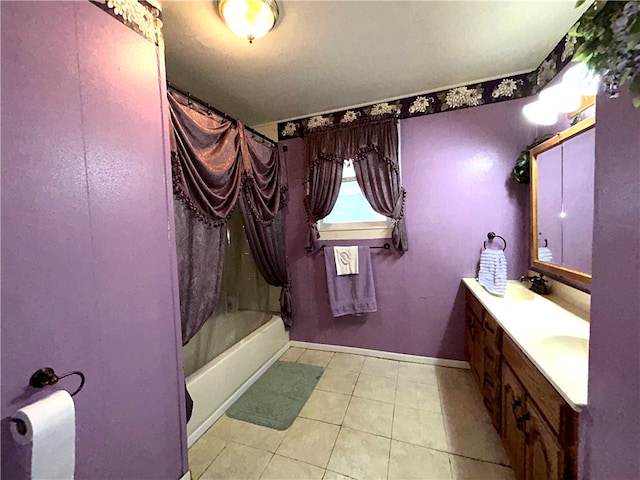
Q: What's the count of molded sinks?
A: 2